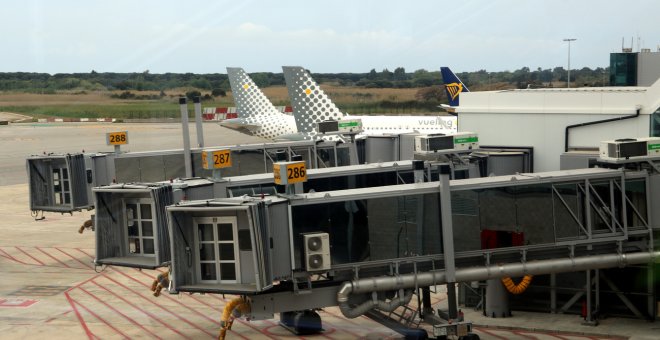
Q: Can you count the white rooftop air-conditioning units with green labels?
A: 3